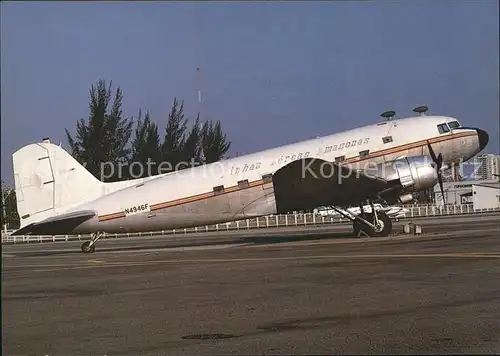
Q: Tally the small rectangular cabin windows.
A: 6